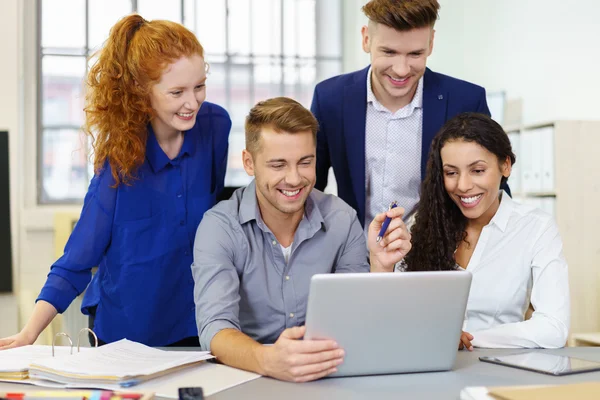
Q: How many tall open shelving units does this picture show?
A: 1